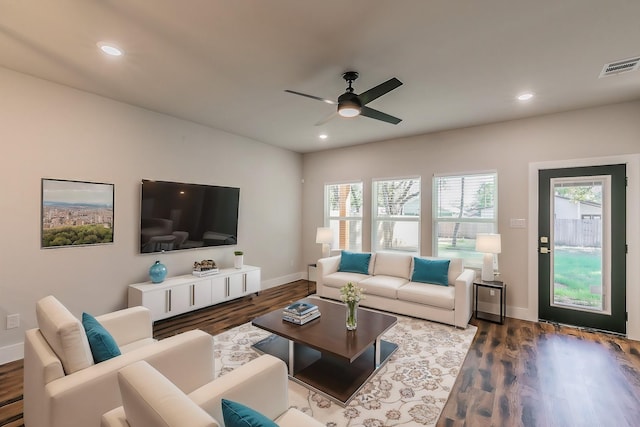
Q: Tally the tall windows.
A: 3